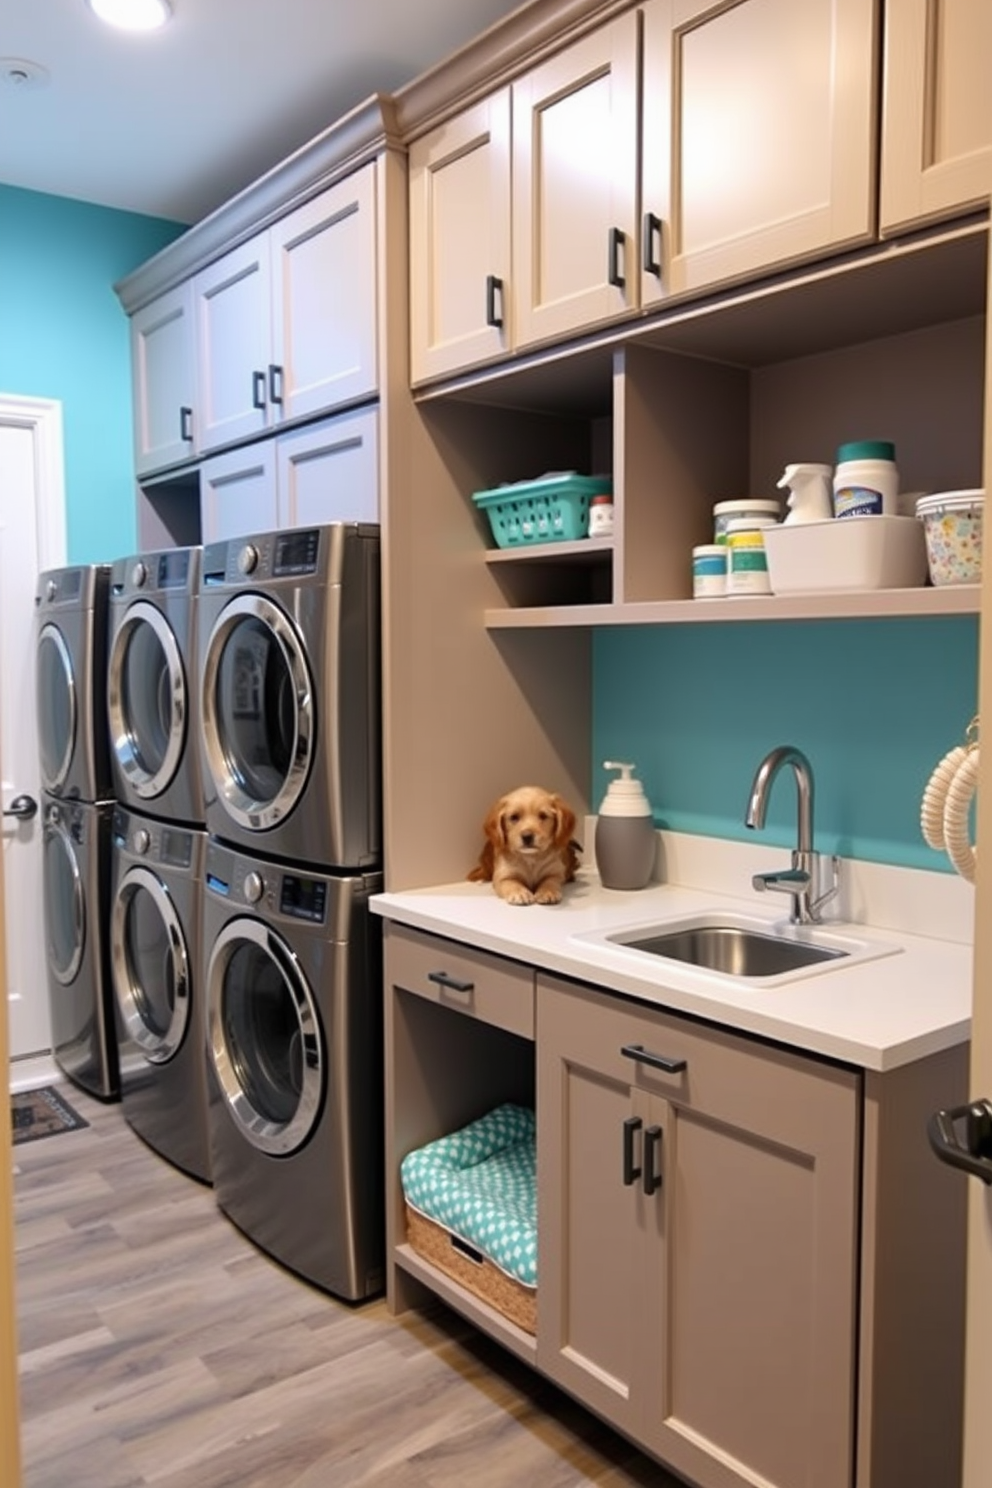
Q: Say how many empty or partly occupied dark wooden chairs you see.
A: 0